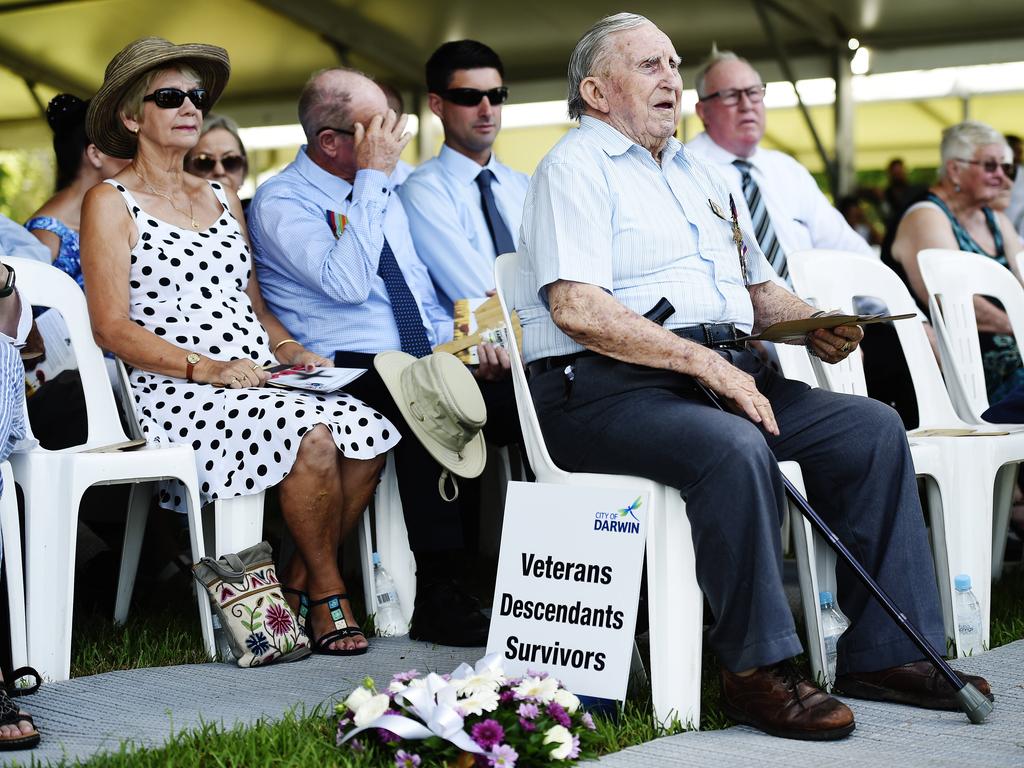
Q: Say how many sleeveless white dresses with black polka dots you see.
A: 1